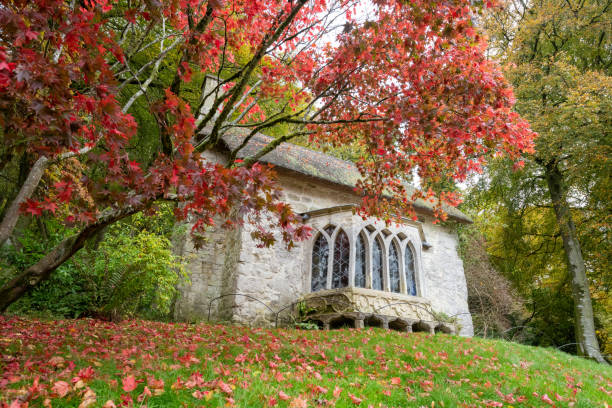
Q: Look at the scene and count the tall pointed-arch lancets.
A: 6